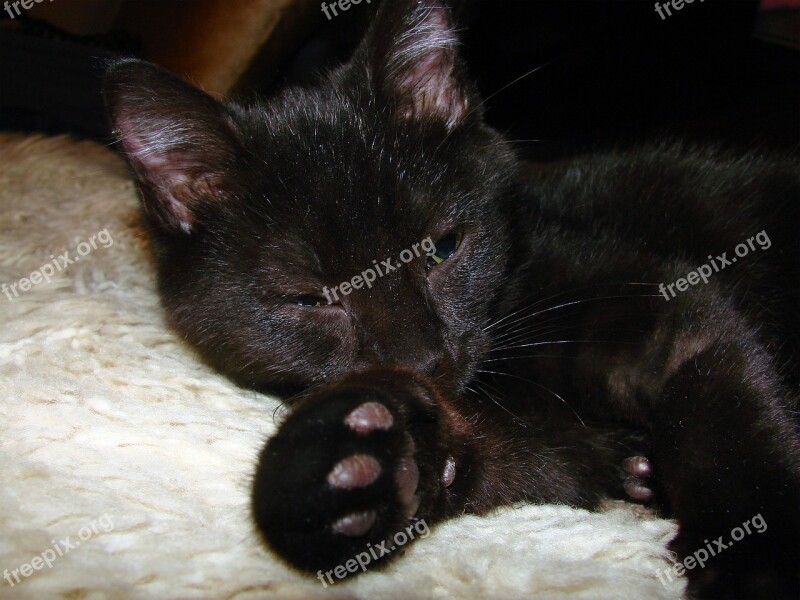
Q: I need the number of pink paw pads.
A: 7